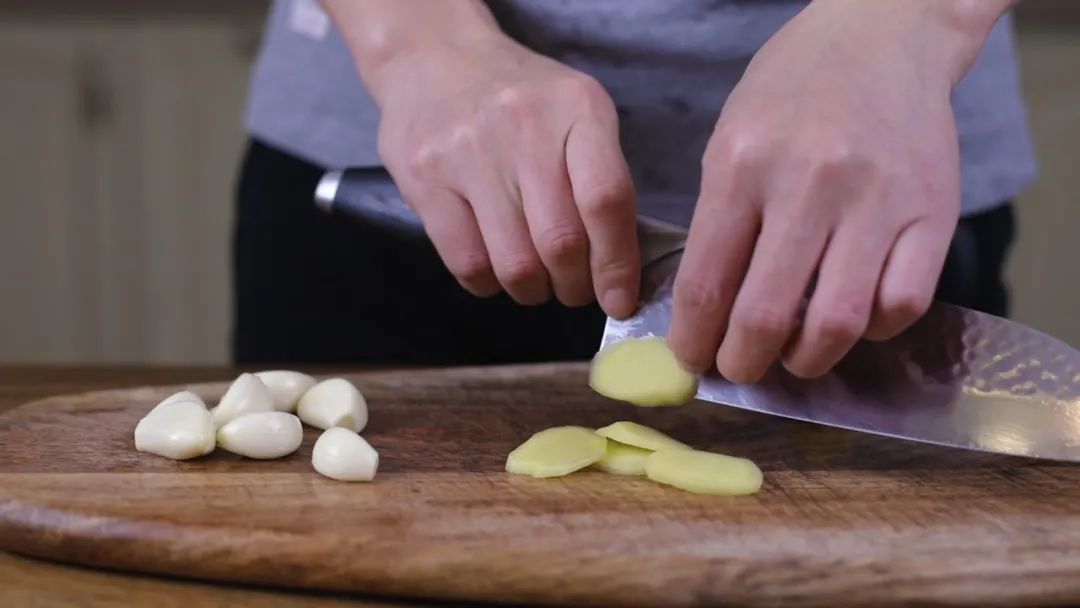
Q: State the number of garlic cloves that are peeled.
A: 7